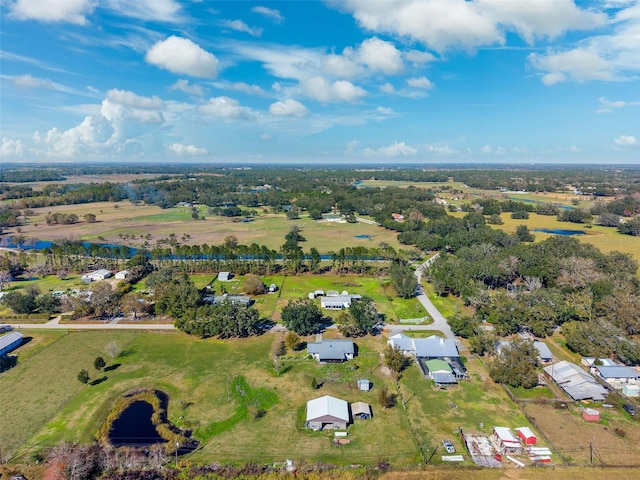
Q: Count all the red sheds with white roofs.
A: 2